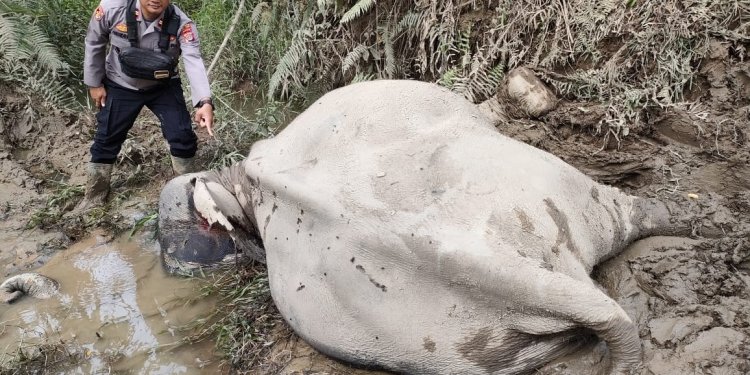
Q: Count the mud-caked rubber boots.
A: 2